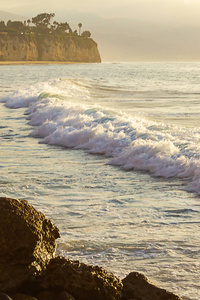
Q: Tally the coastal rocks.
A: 3